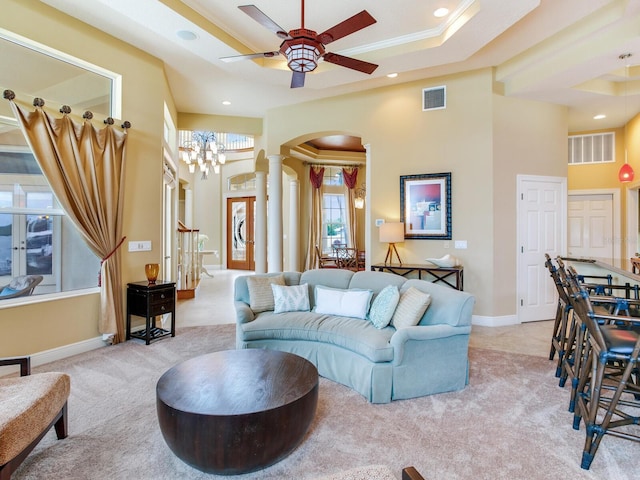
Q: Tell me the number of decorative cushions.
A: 5